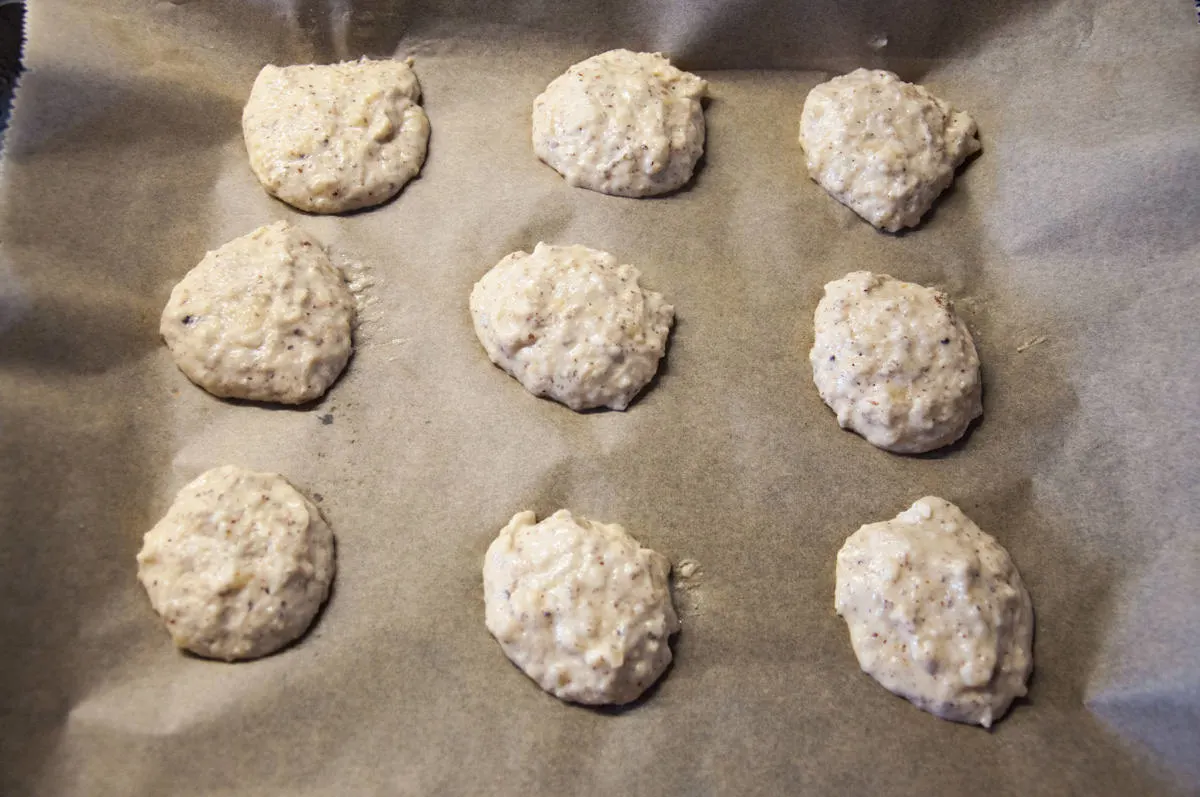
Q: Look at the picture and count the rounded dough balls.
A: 9